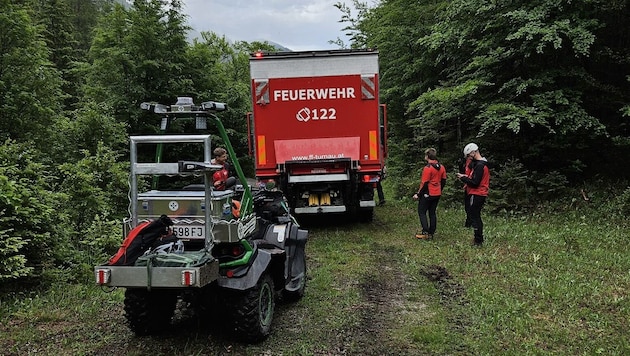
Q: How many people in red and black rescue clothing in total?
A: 3